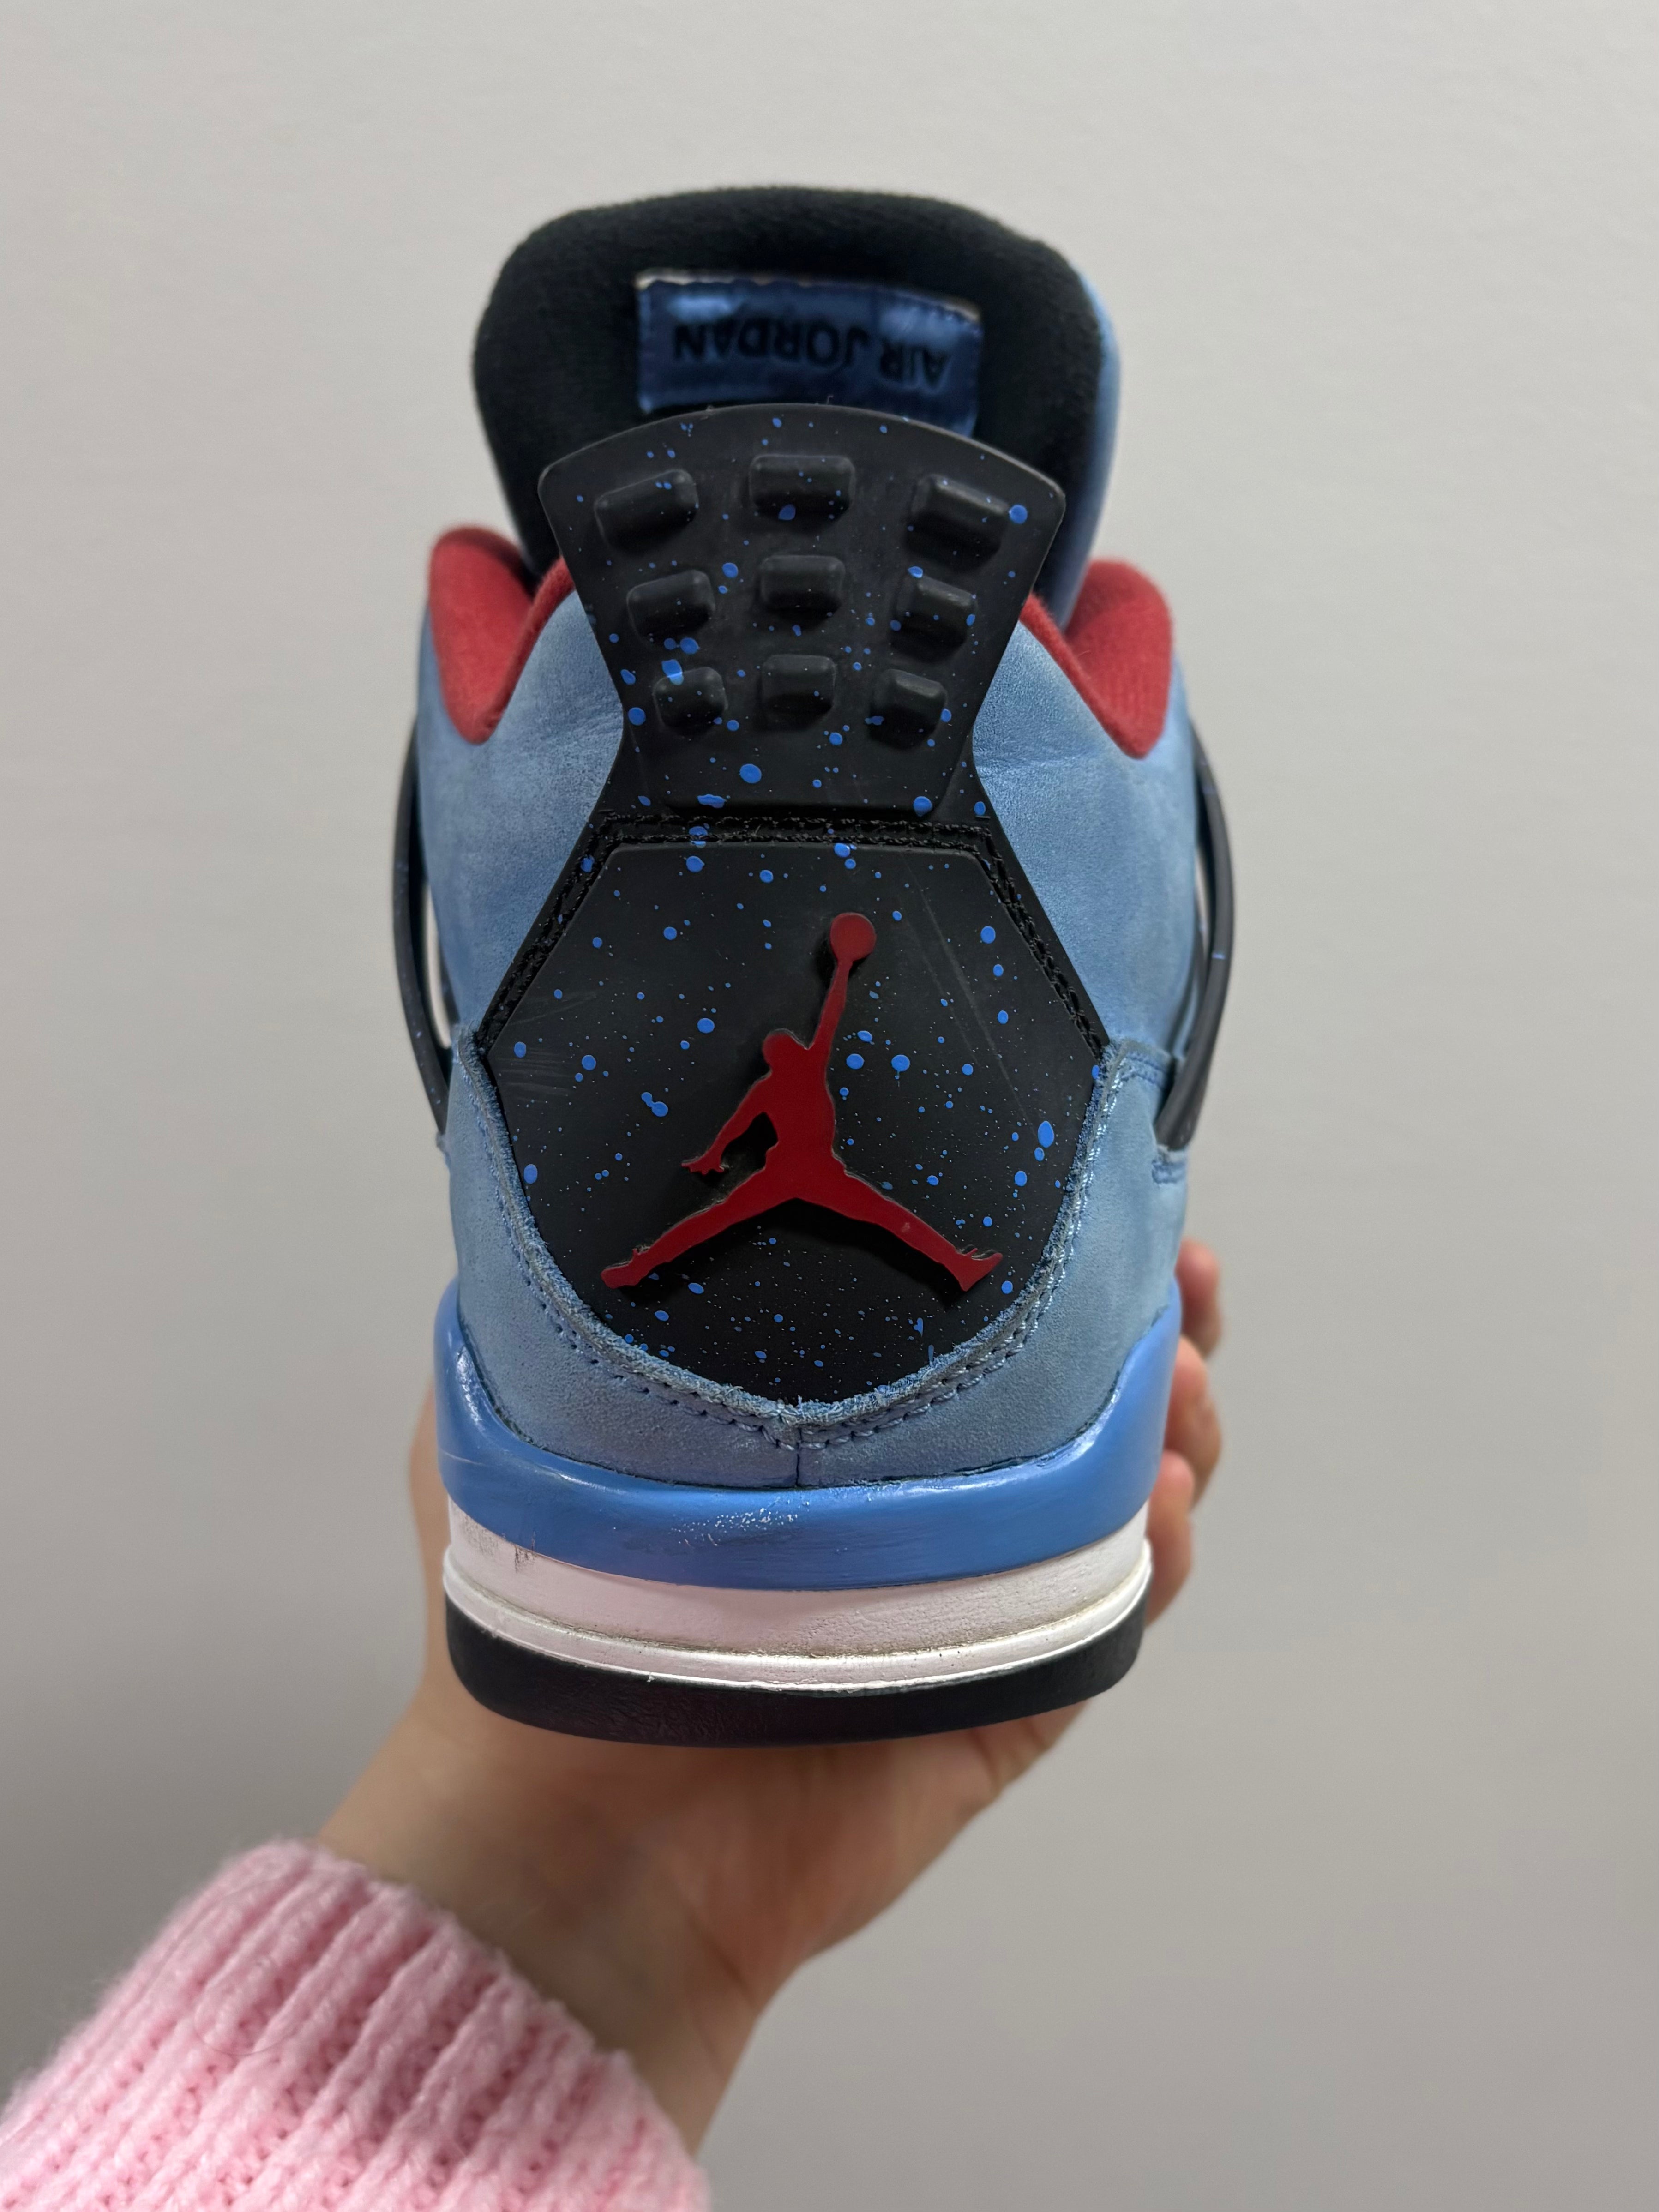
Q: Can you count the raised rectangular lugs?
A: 9